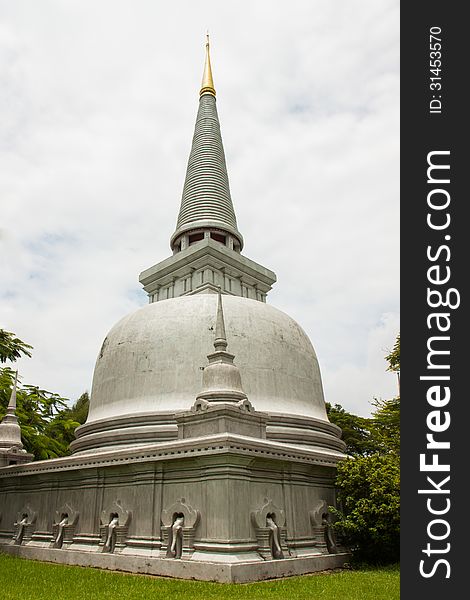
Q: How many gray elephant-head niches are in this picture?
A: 6